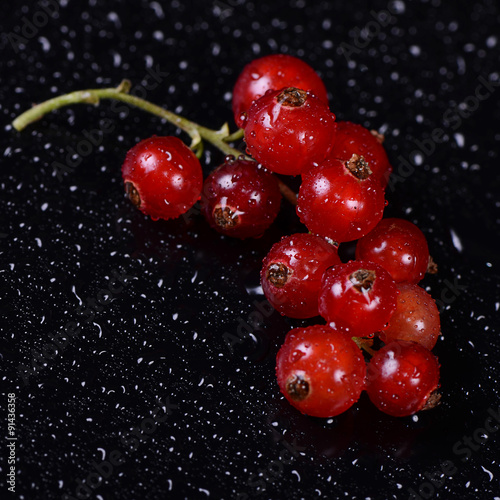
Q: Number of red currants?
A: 12